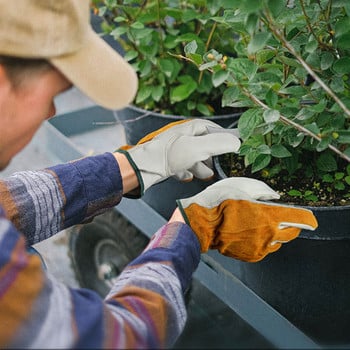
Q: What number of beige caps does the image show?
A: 1